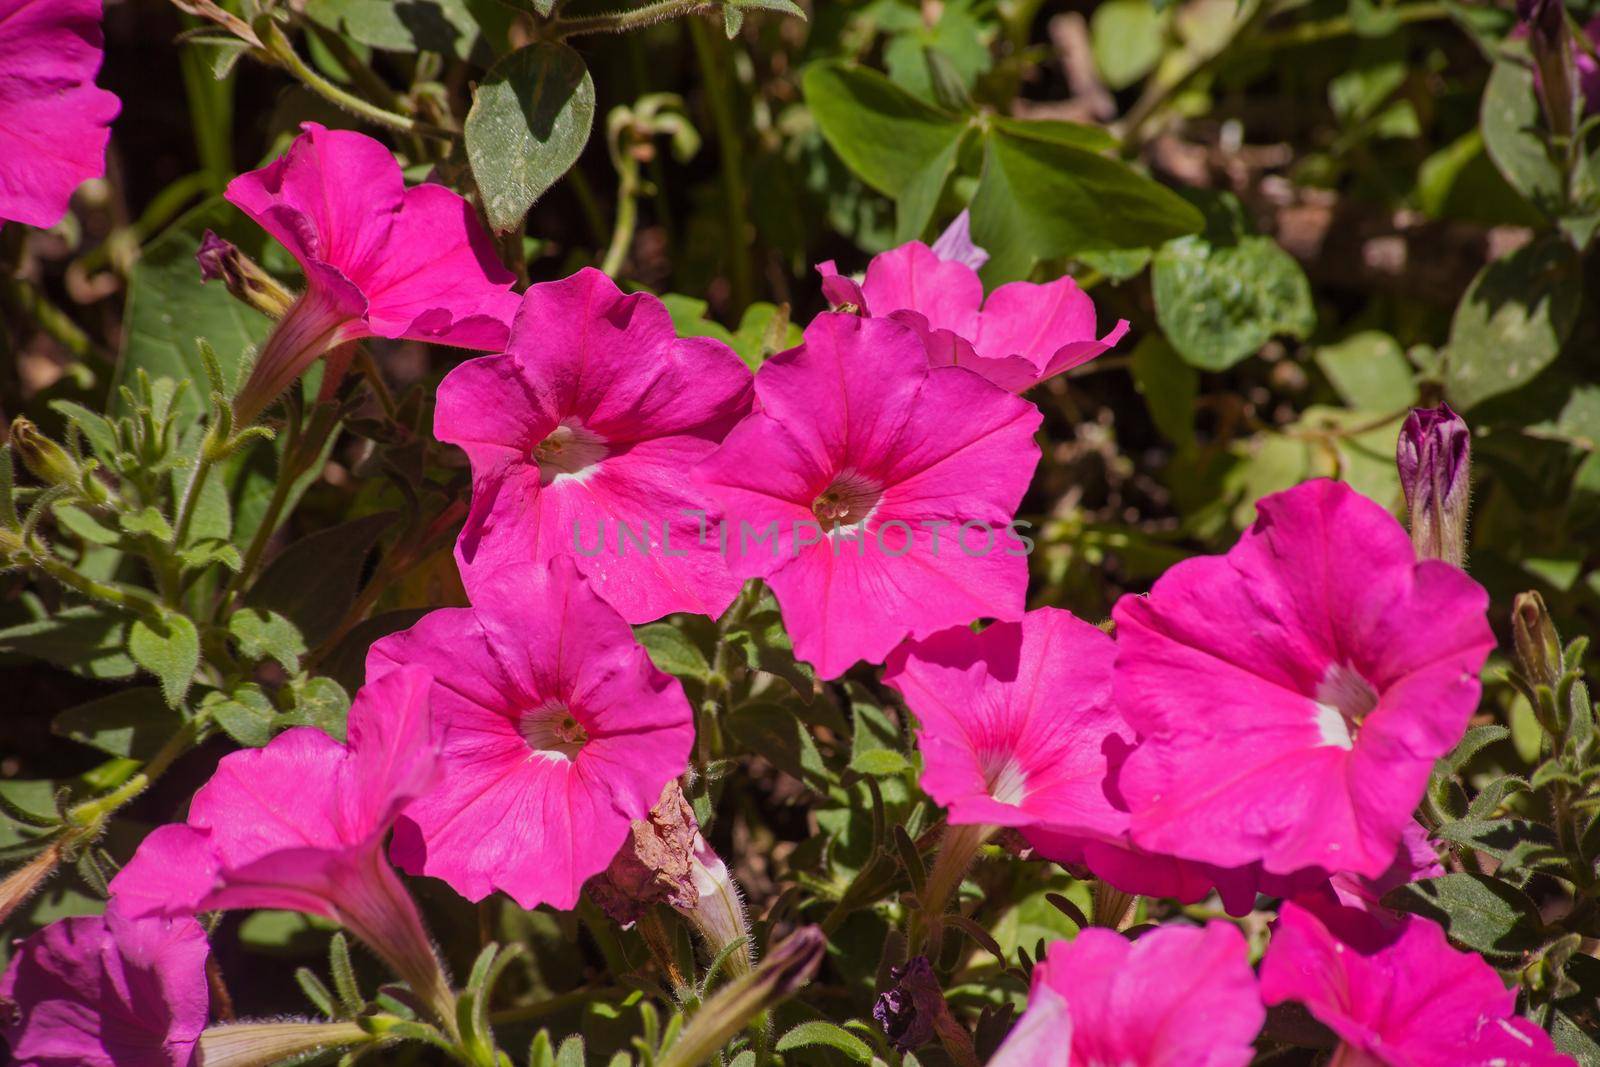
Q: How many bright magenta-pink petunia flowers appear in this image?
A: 12